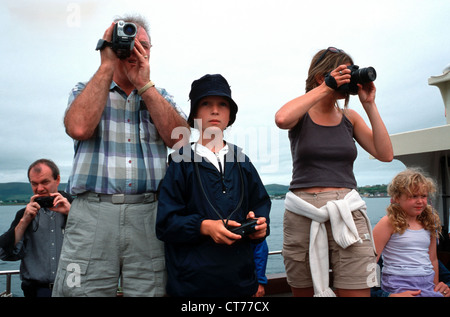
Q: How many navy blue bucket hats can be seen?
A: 1